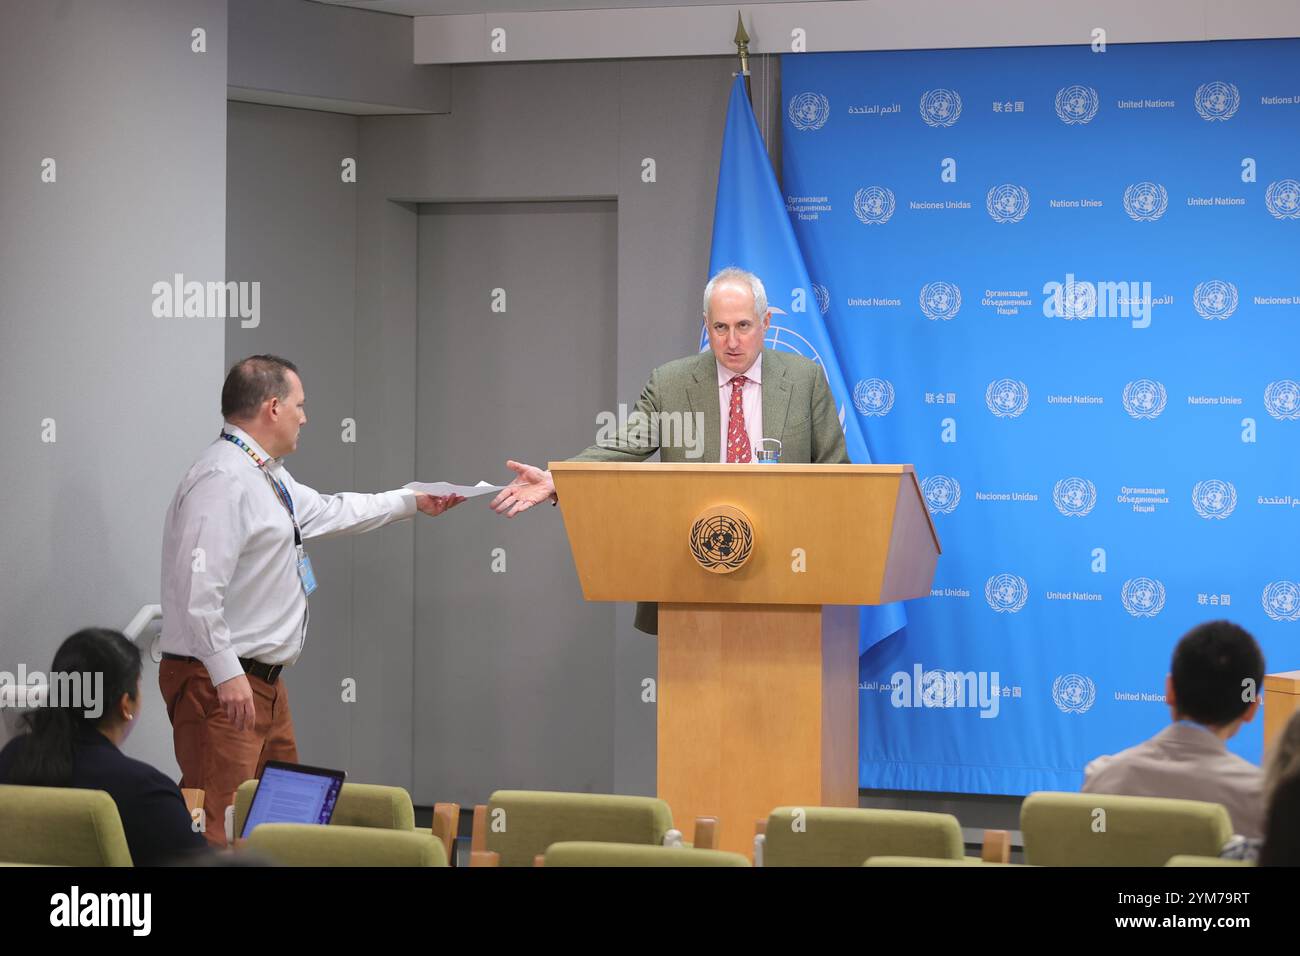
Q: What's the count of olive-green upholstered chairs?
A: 9